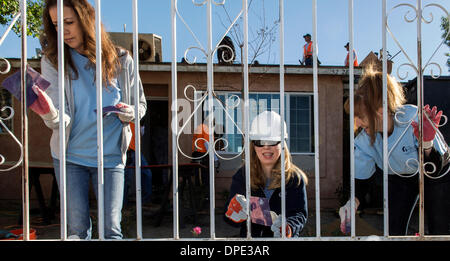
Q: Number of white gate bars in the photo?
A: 12